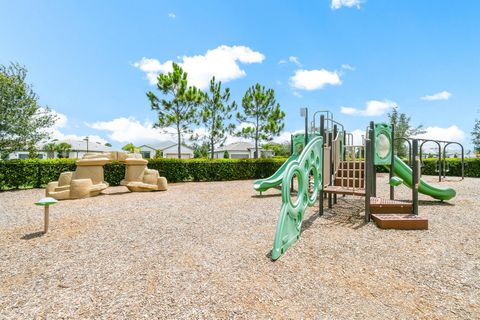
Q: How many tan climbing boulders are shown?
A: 2